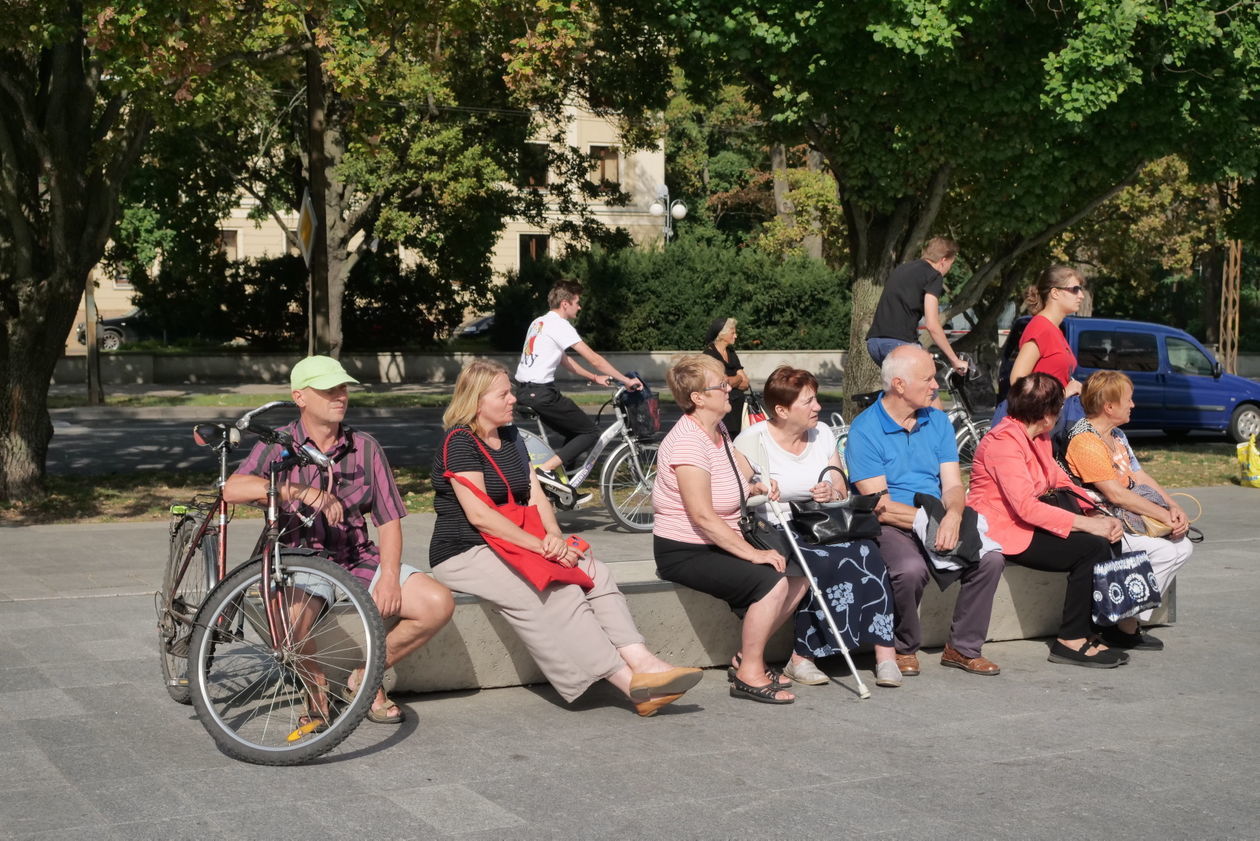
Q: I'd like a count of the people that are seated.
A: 7